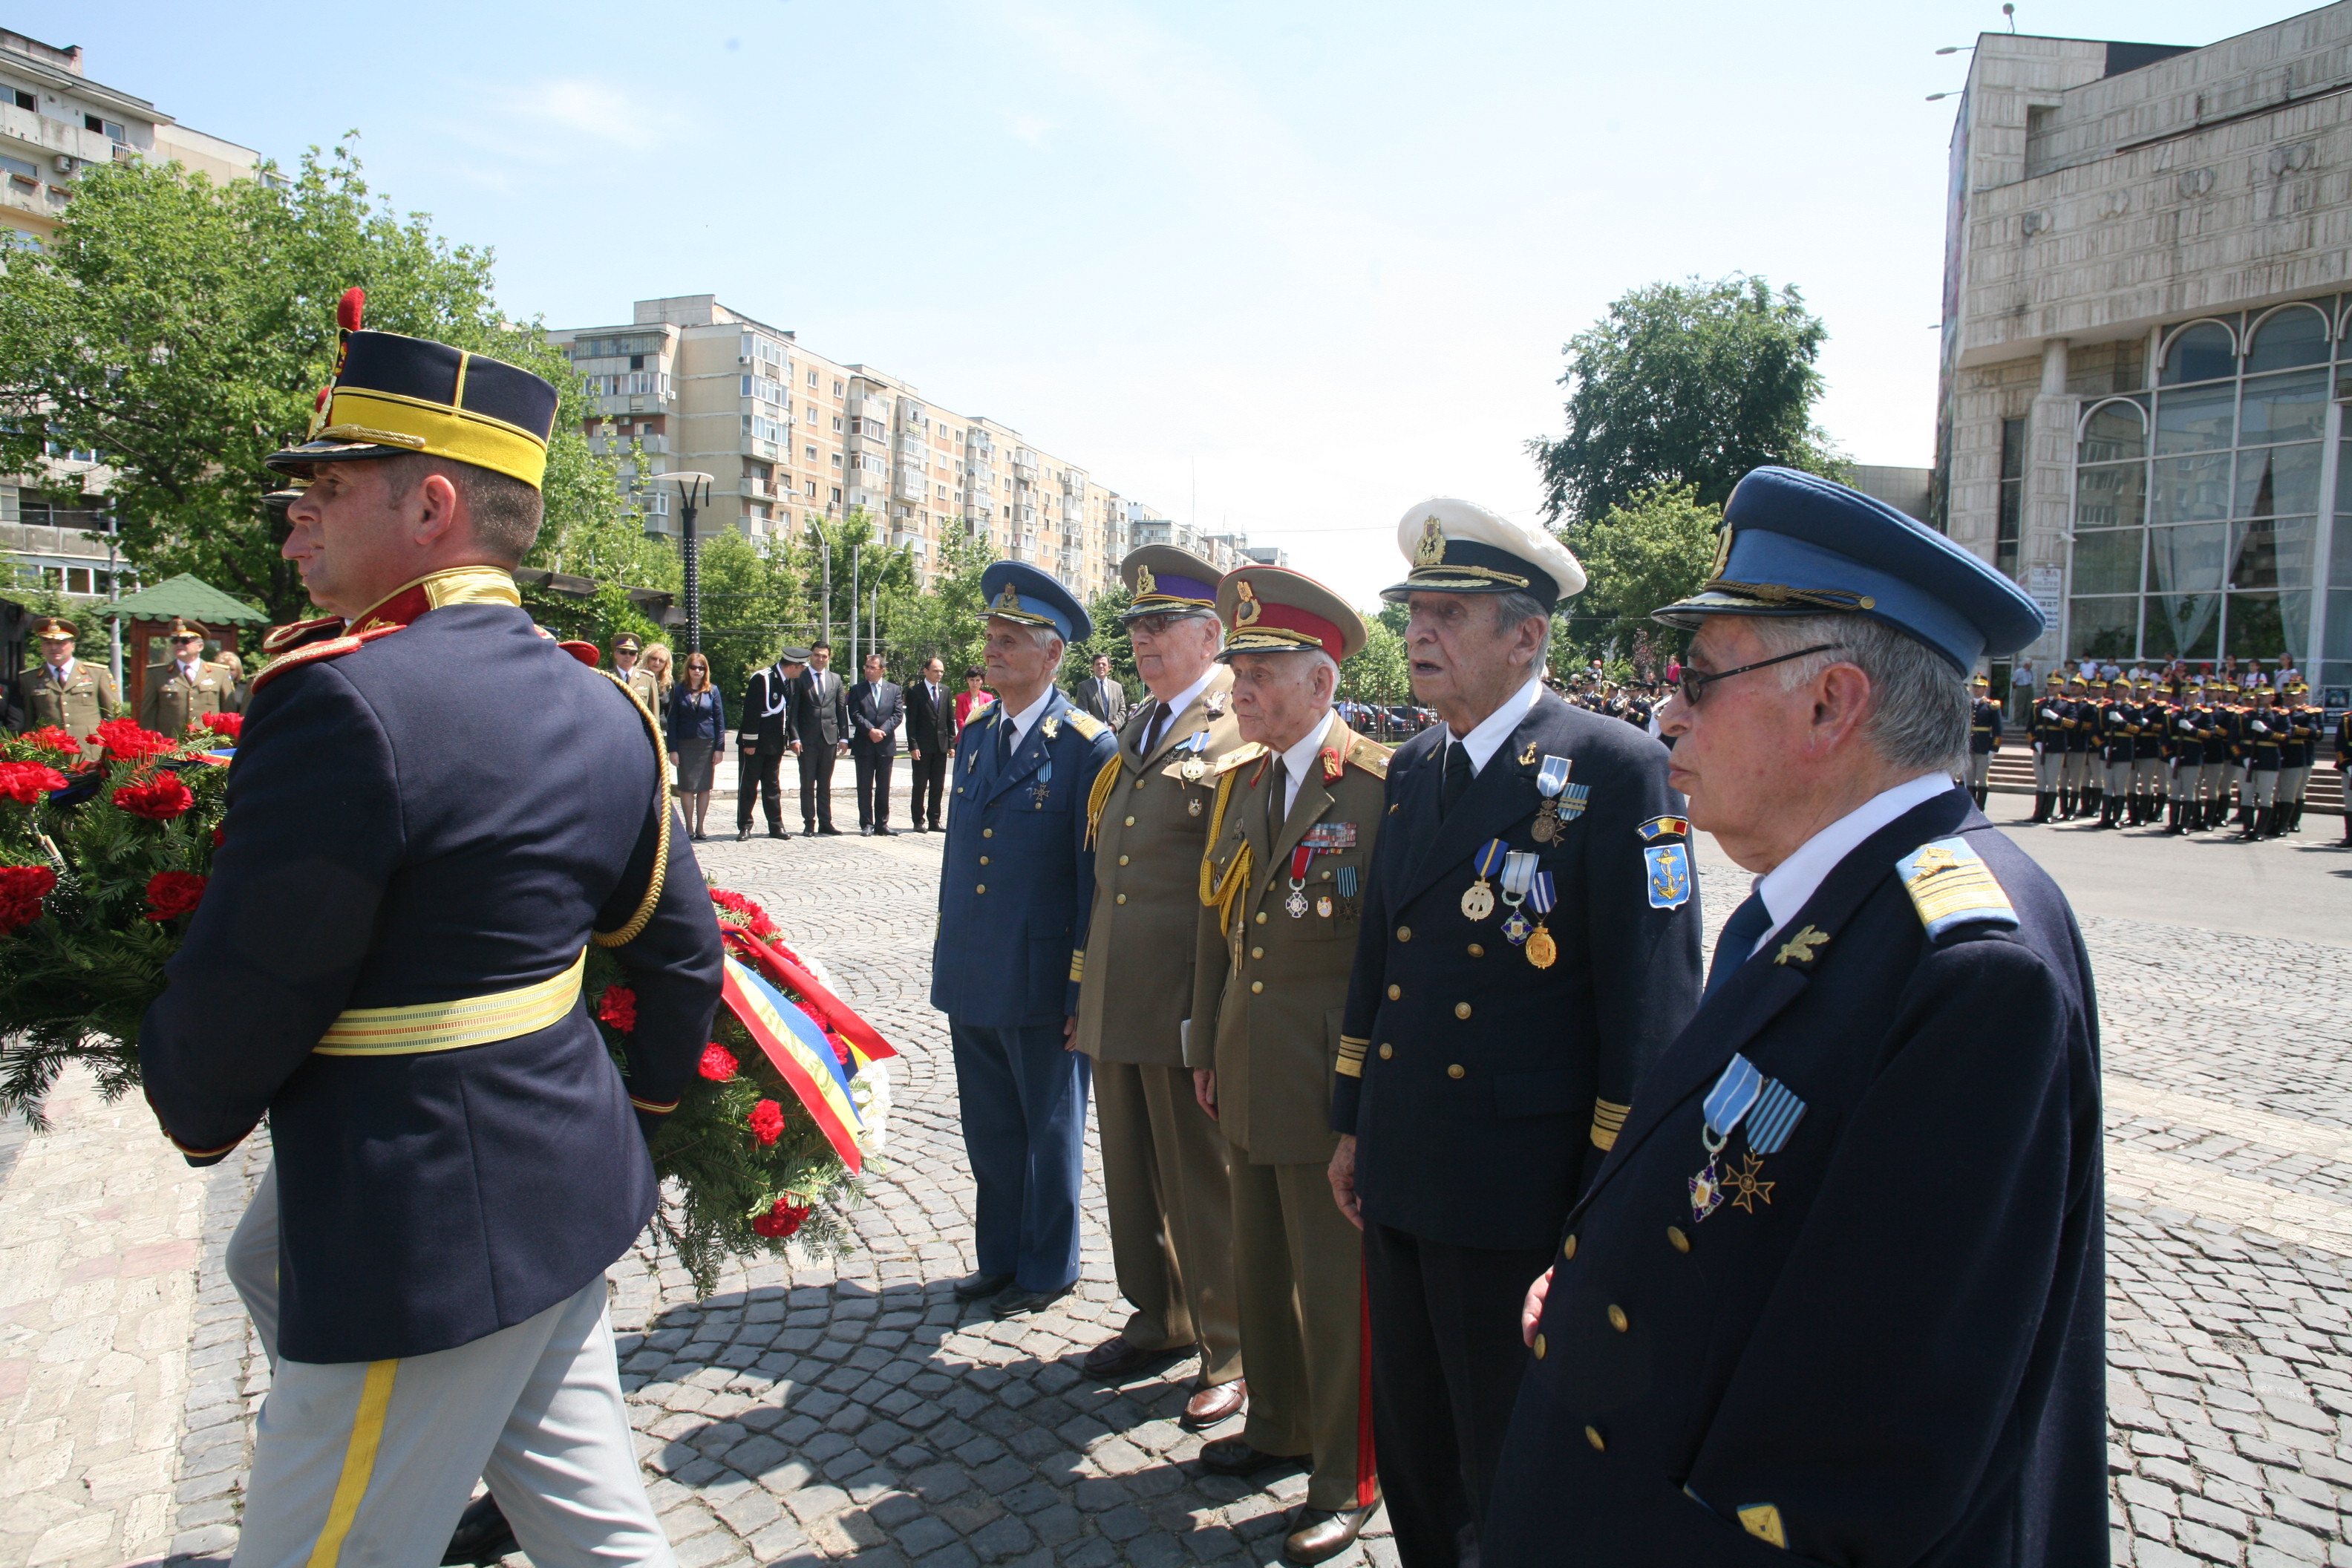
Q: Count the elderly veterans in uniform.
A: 5